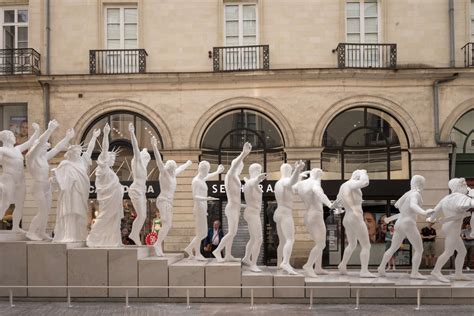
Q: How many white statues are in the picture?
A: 14